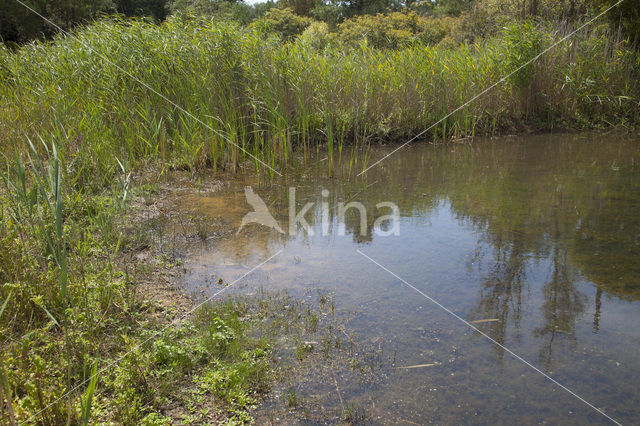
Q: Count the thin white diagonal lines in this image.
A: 4